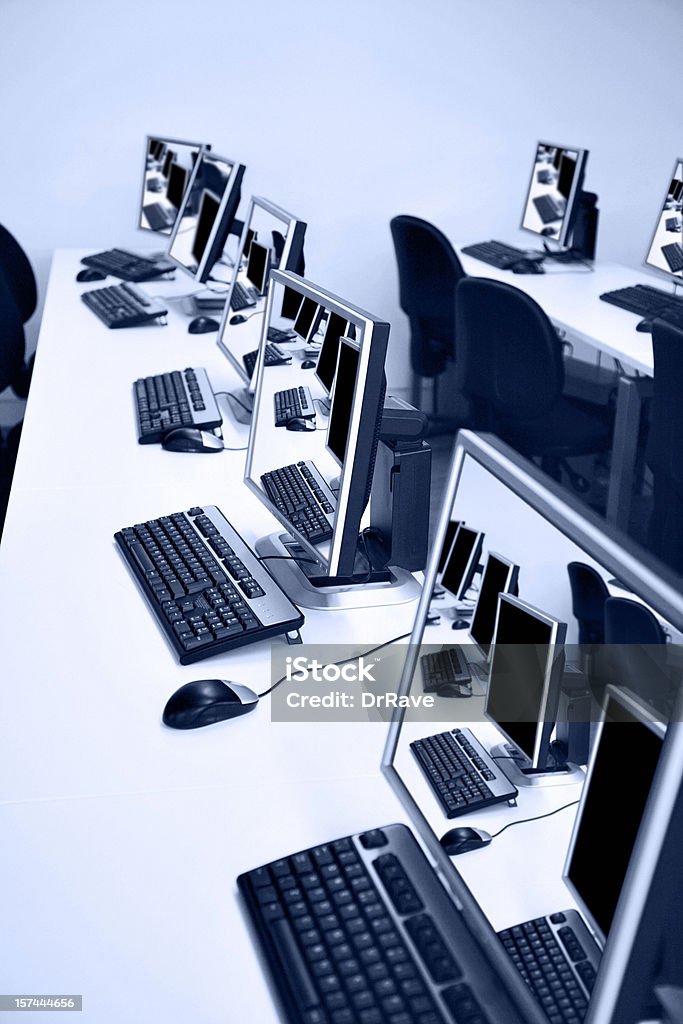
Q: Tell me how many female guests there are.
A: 0